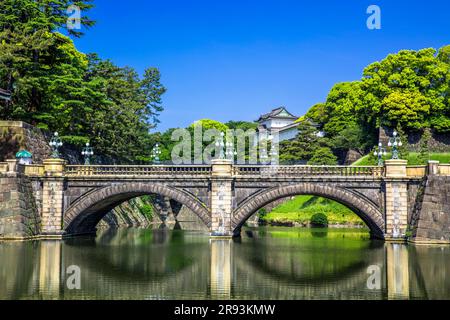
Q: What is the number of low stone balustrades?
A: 2